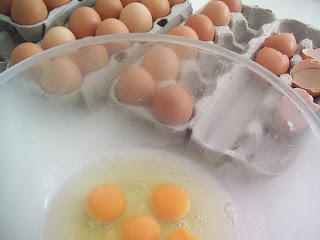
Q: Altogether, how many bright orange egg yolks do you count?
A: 4